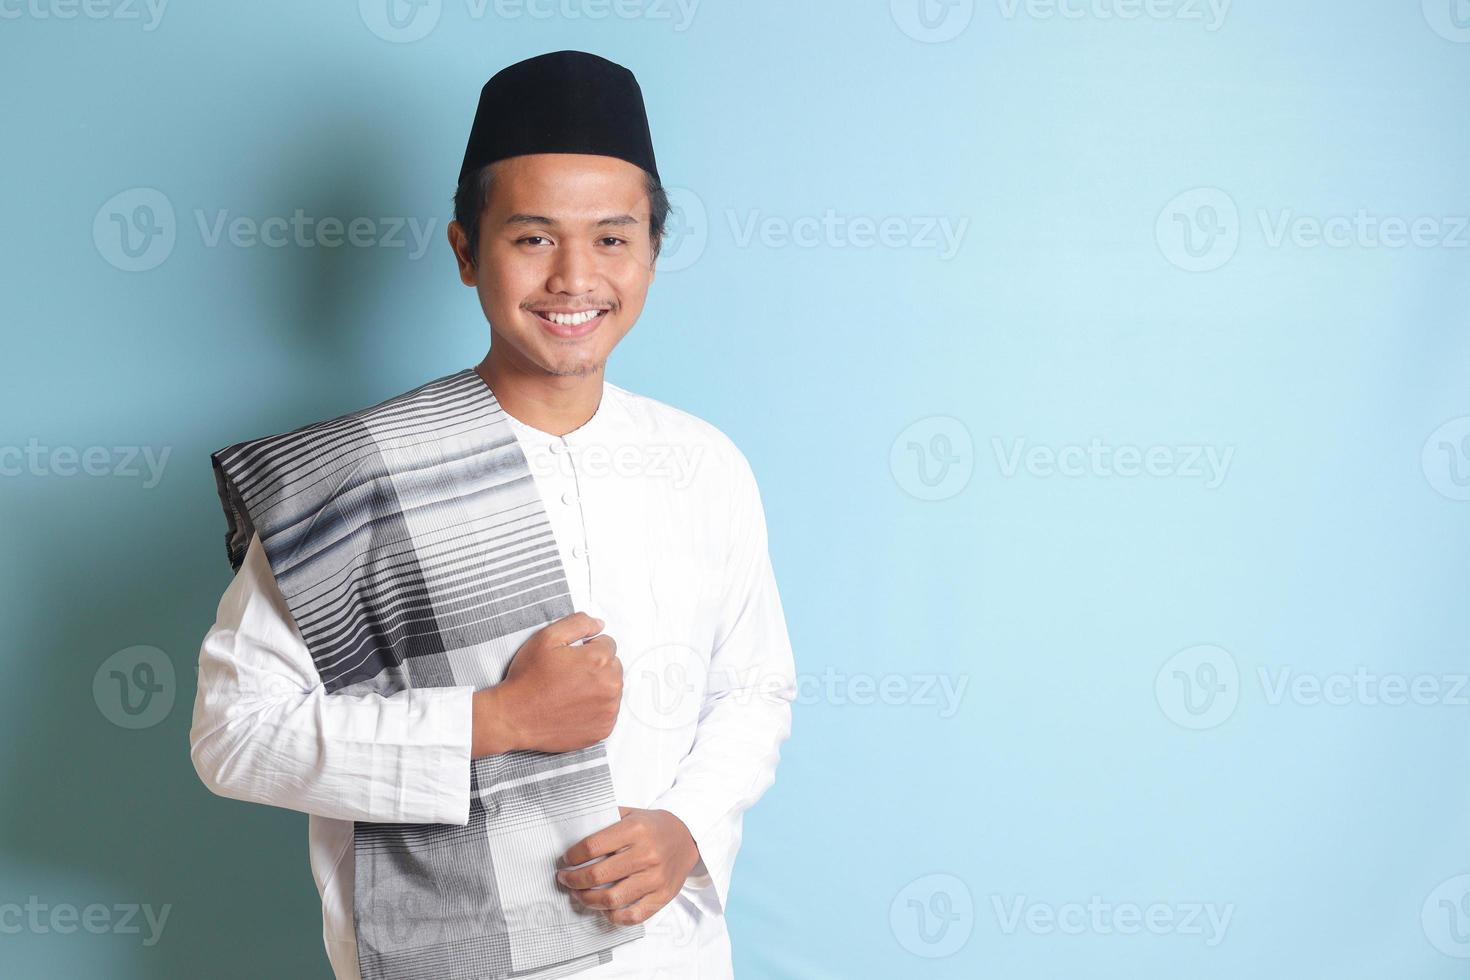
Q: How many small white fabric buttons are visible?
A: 3